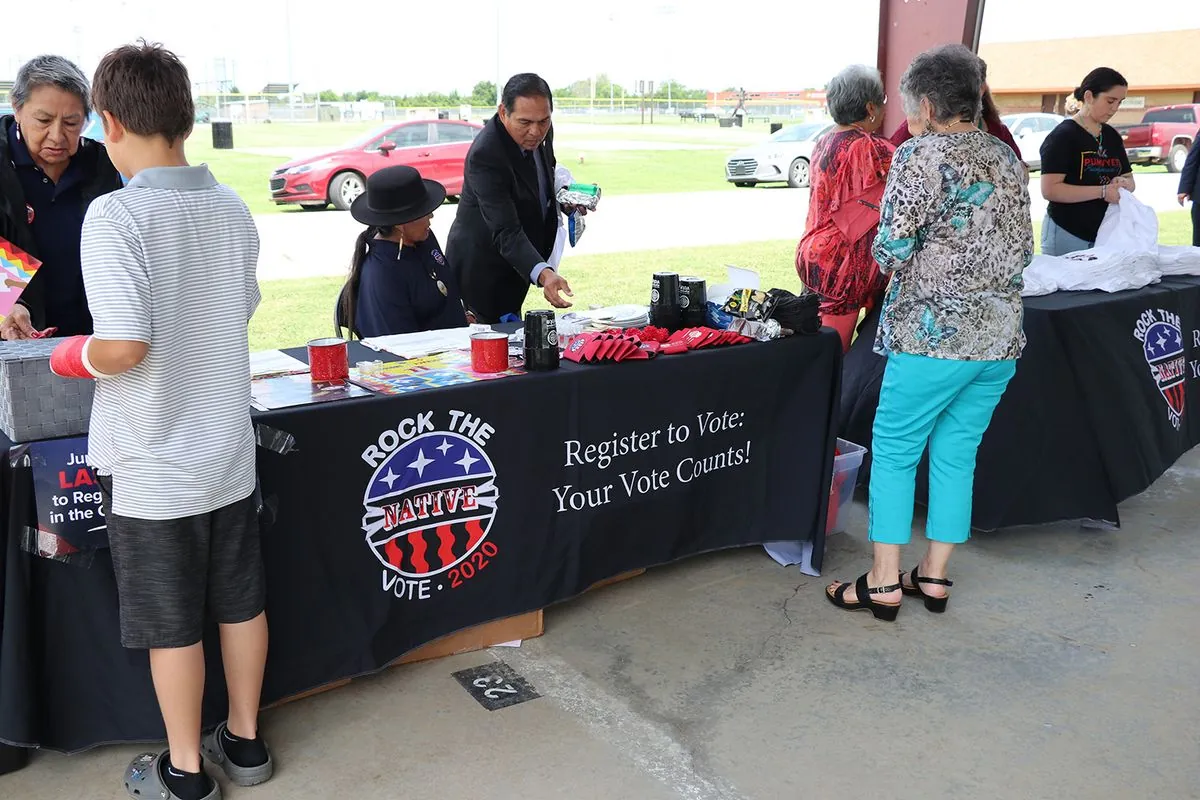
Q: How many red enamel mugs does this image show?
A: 2